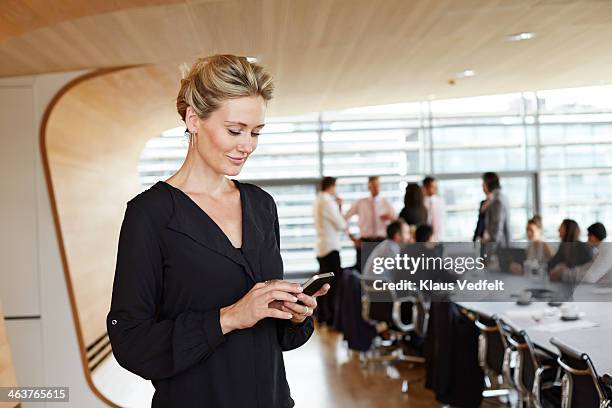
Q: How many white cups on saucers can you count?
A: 2